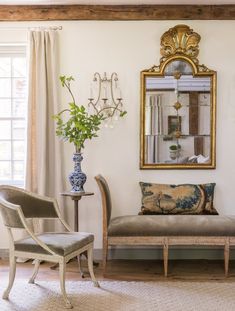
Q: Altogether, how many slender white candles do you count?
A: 3